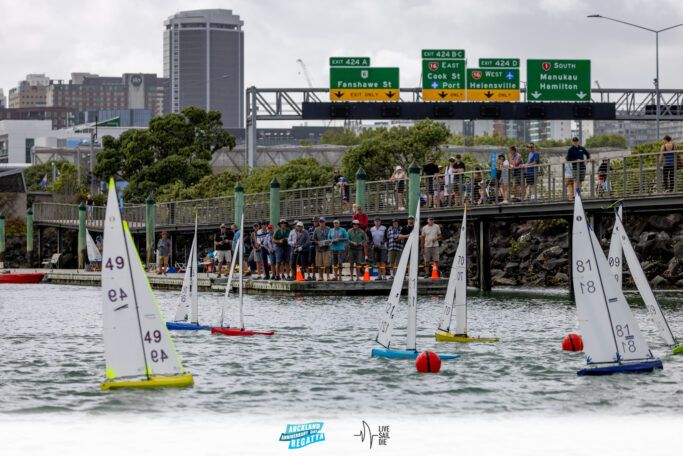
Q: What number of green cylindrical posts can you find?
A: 8